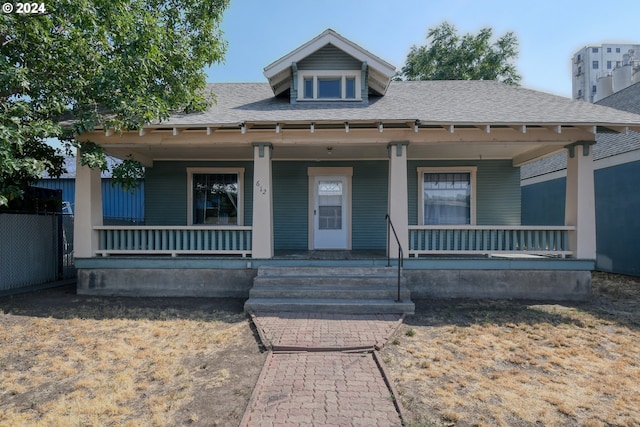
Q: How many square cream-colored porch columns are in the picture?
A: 4